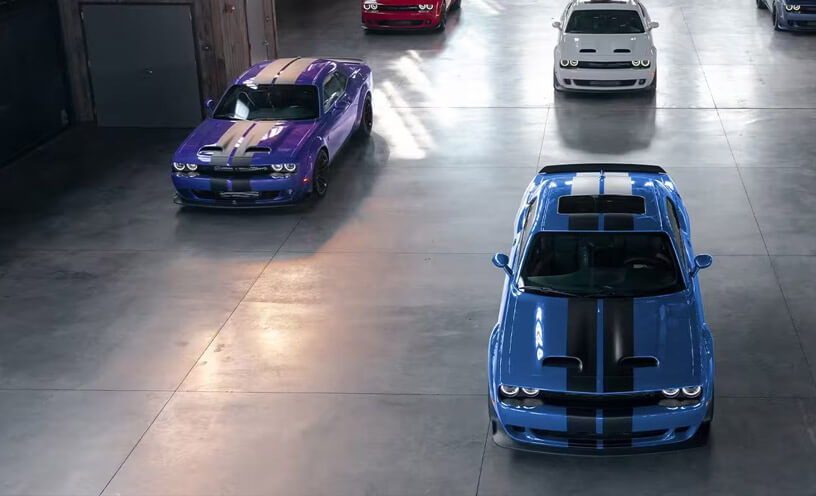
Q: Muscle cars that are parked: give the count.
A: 5